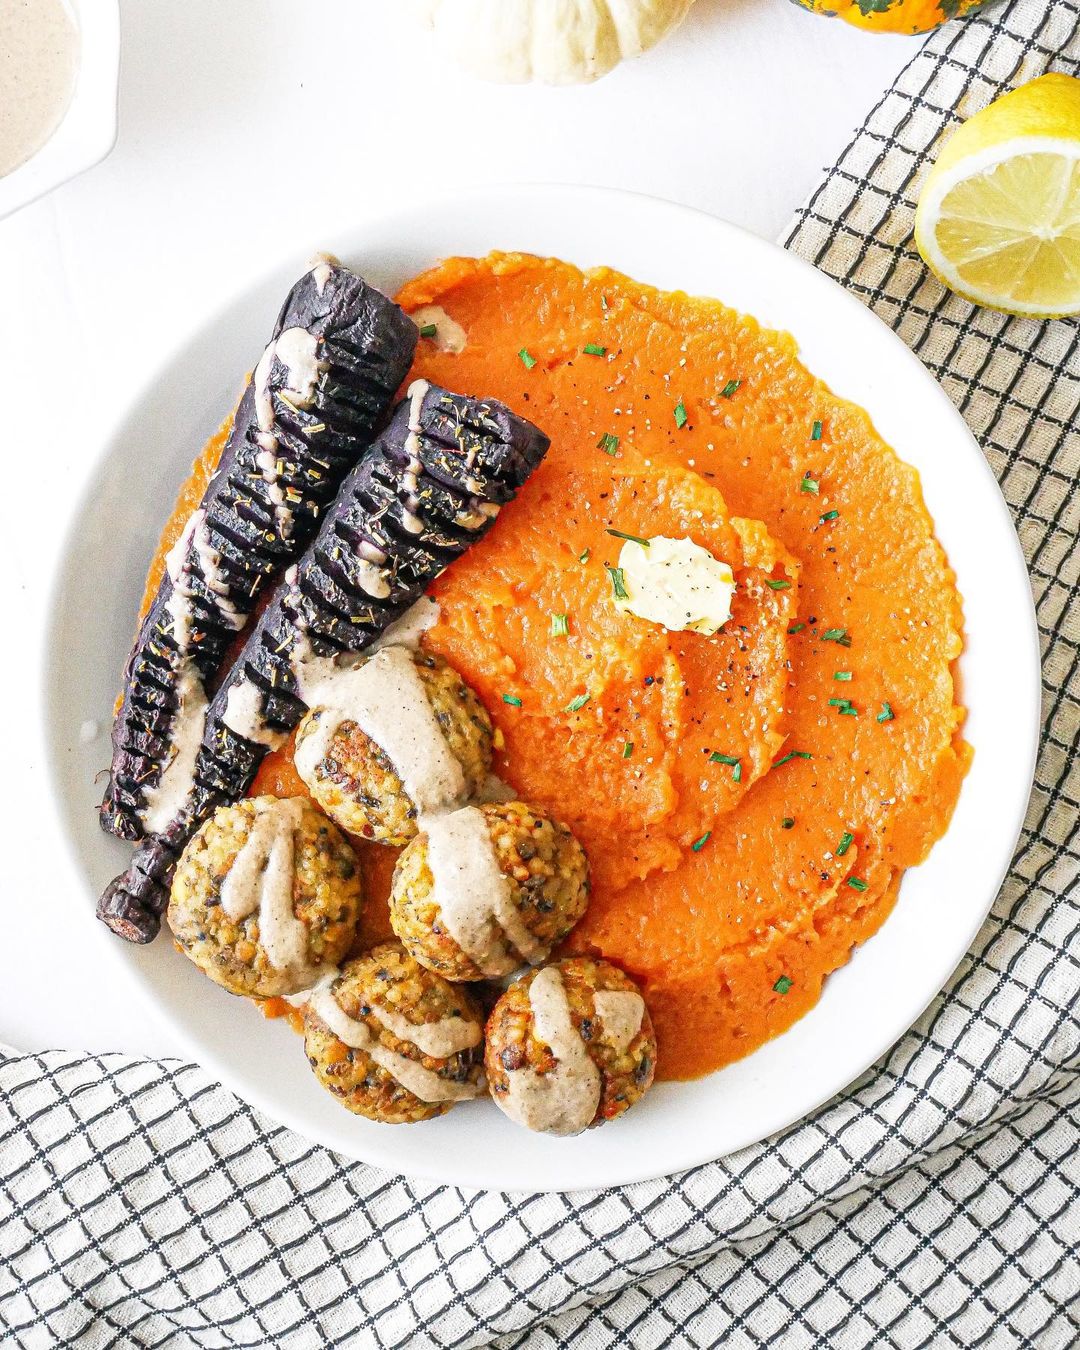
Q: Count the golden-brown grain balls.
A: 5